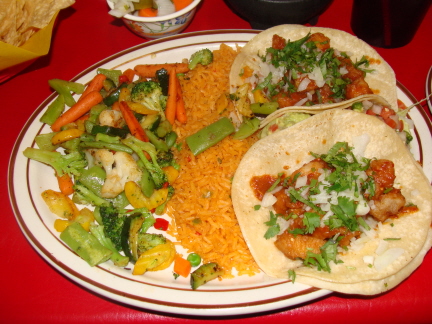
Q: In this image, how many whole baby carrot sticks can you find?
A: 6